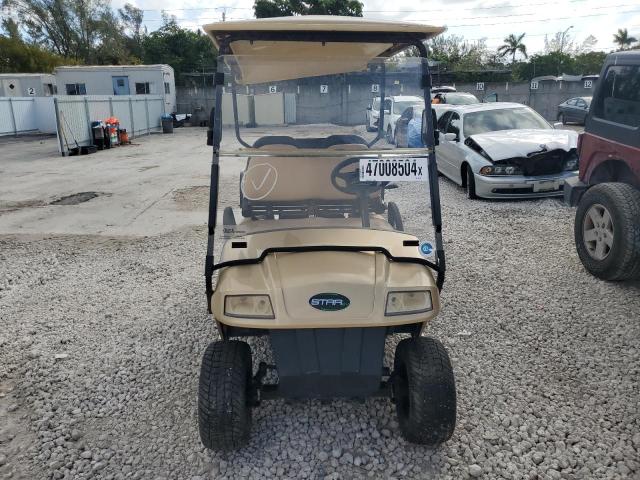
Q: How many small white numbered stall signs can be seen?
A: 7